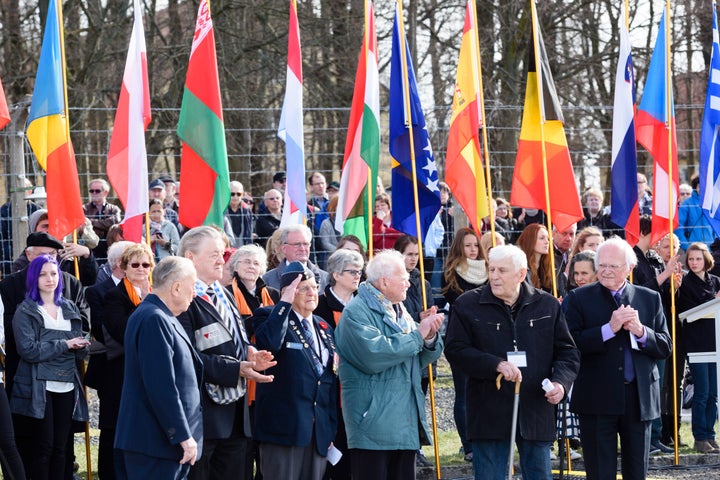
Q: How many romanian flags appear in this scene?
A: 1